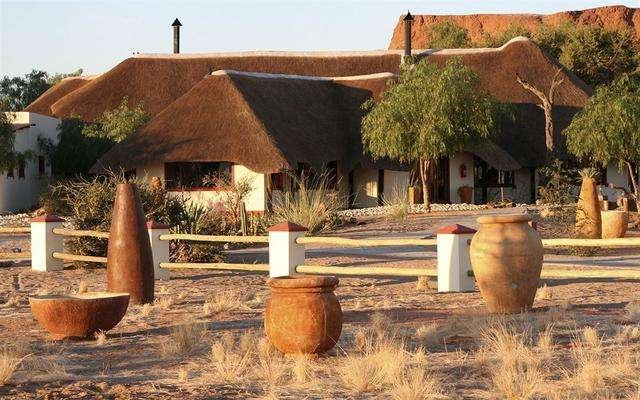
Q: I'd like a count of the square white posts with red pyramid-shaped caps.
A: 4